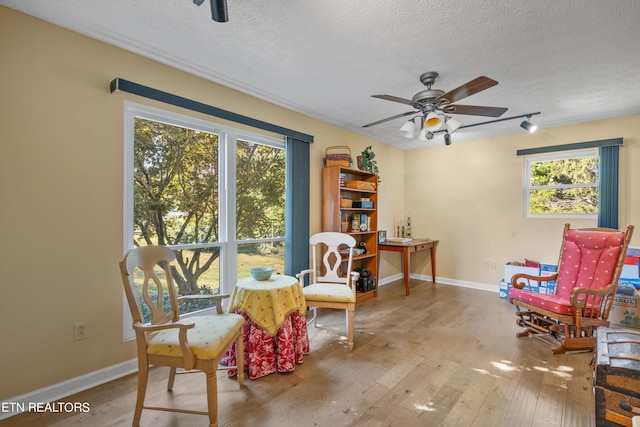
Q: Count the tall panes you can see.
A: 2